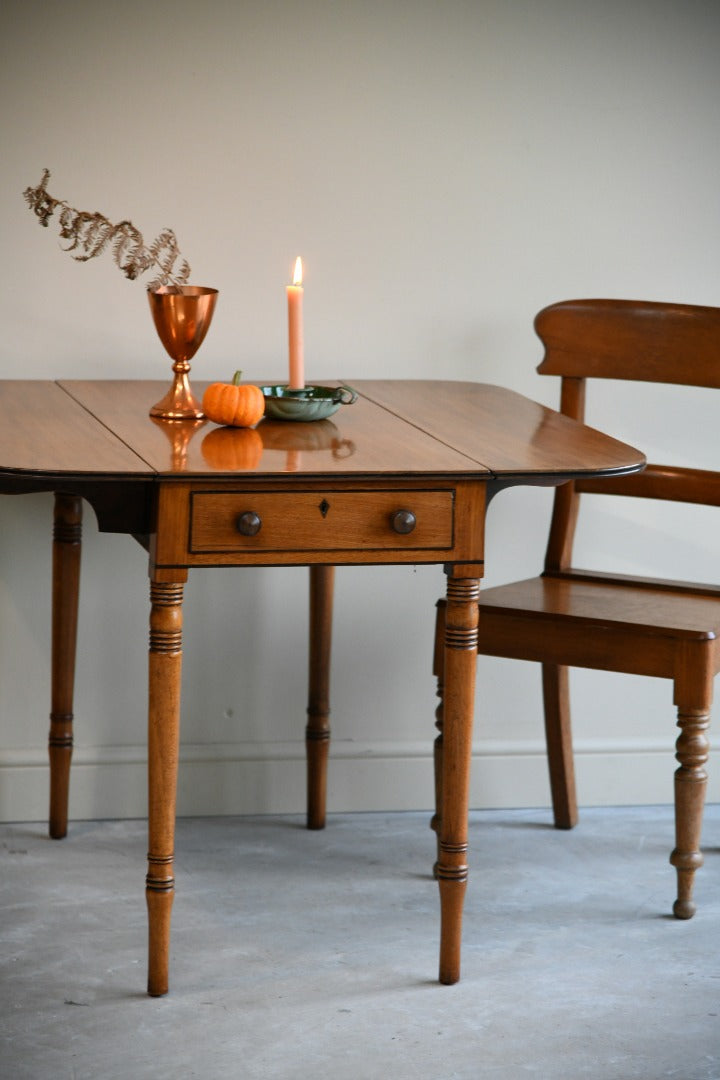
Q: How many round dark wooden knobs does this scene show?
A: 2